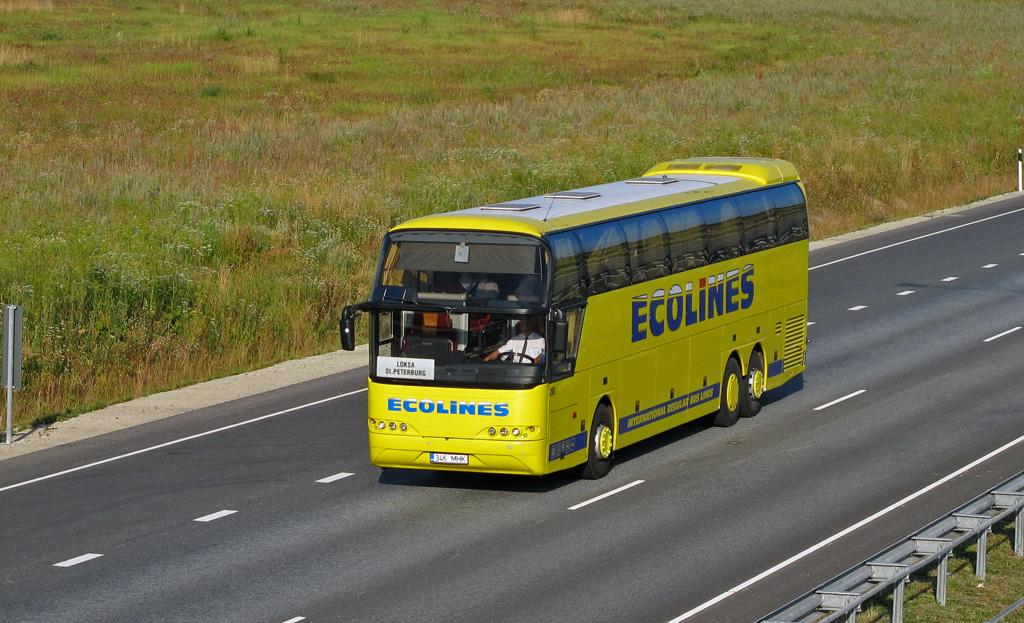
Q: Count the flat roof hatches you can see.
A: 3